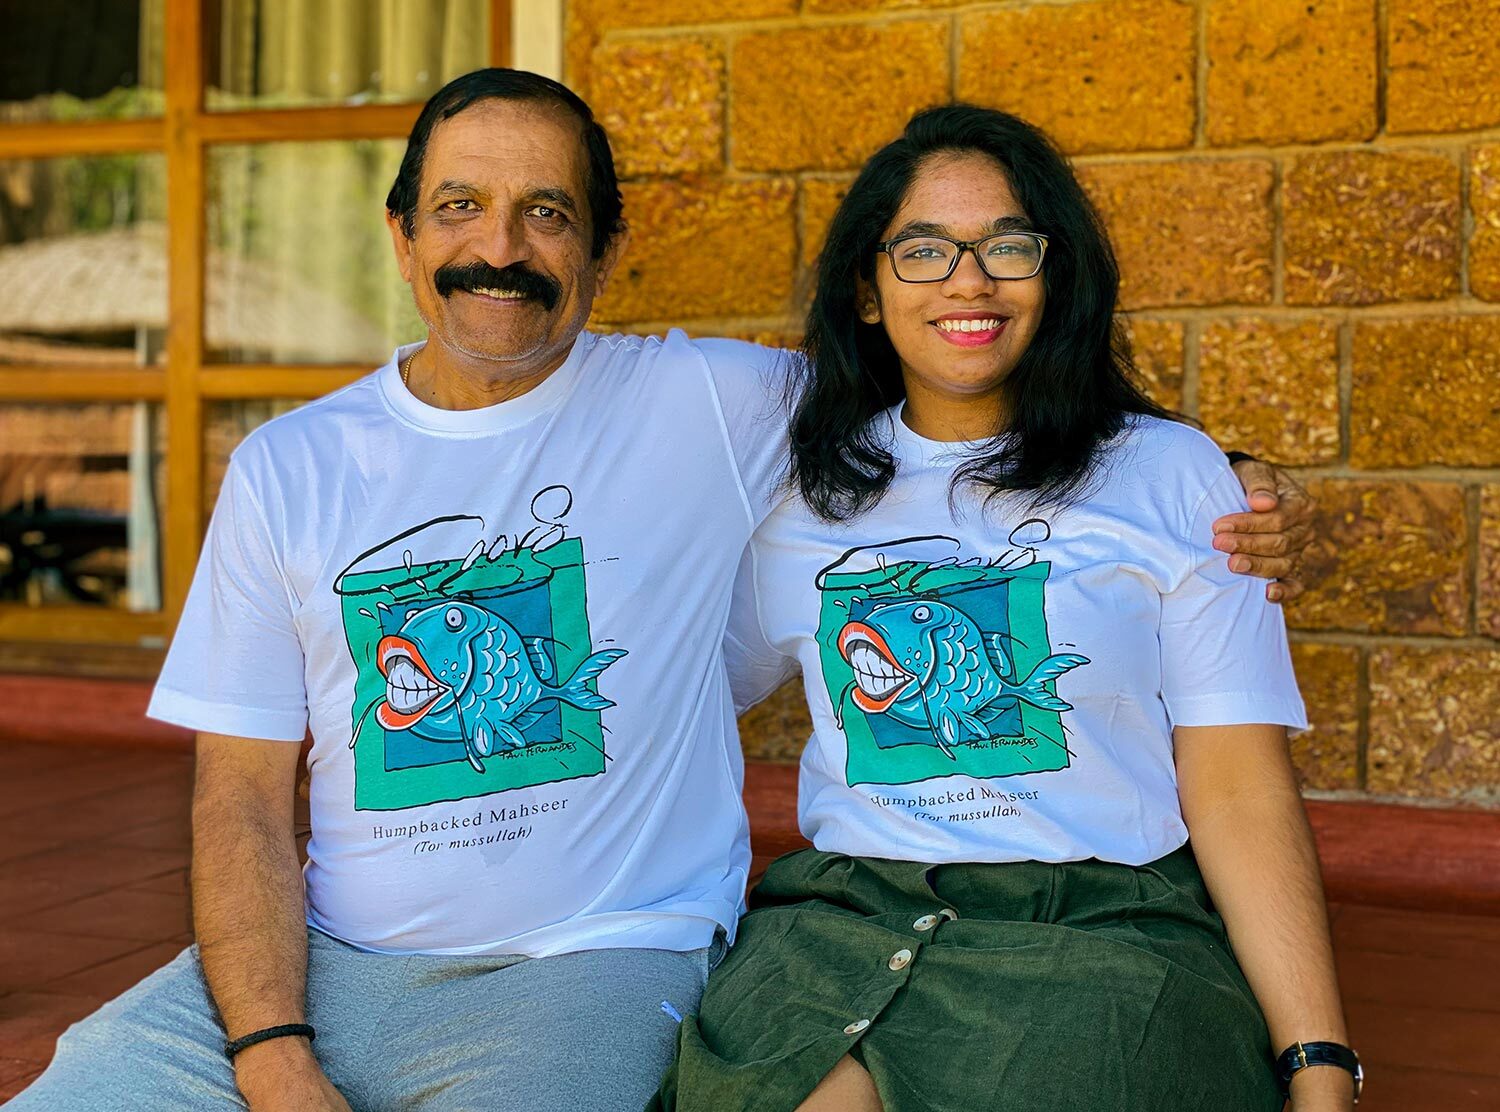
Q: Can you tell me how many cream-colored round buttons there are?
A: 4